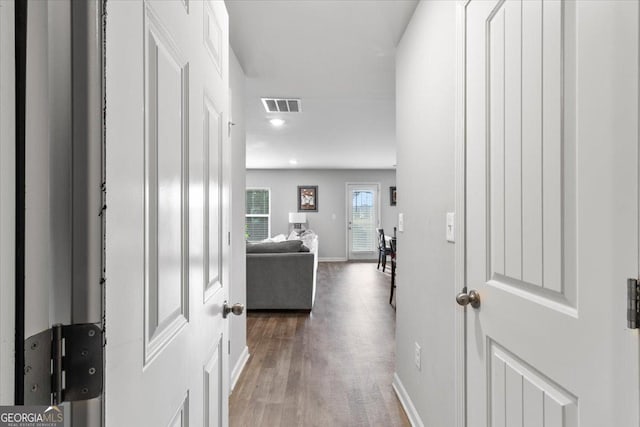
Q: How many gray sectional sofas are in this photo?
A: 1